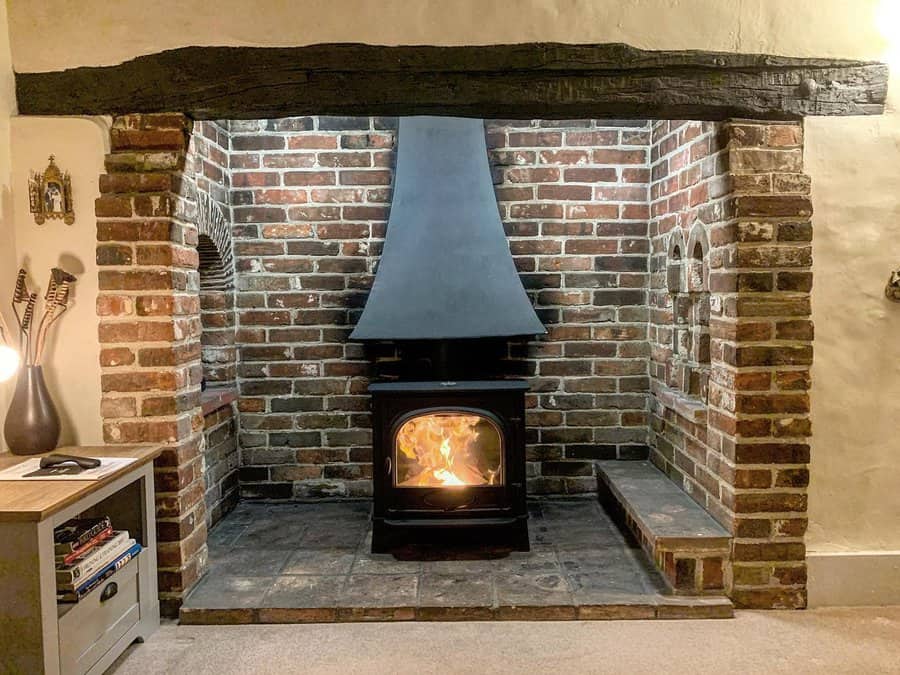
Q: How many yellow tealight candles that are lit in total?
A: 0